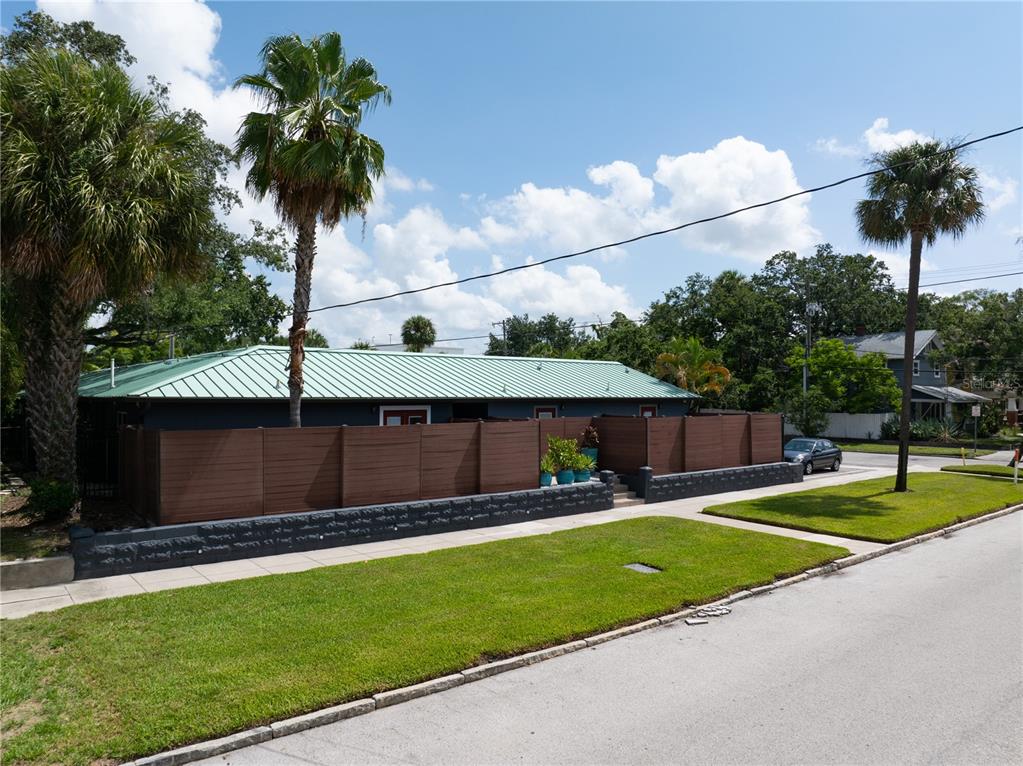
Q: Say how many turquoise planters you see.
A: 4